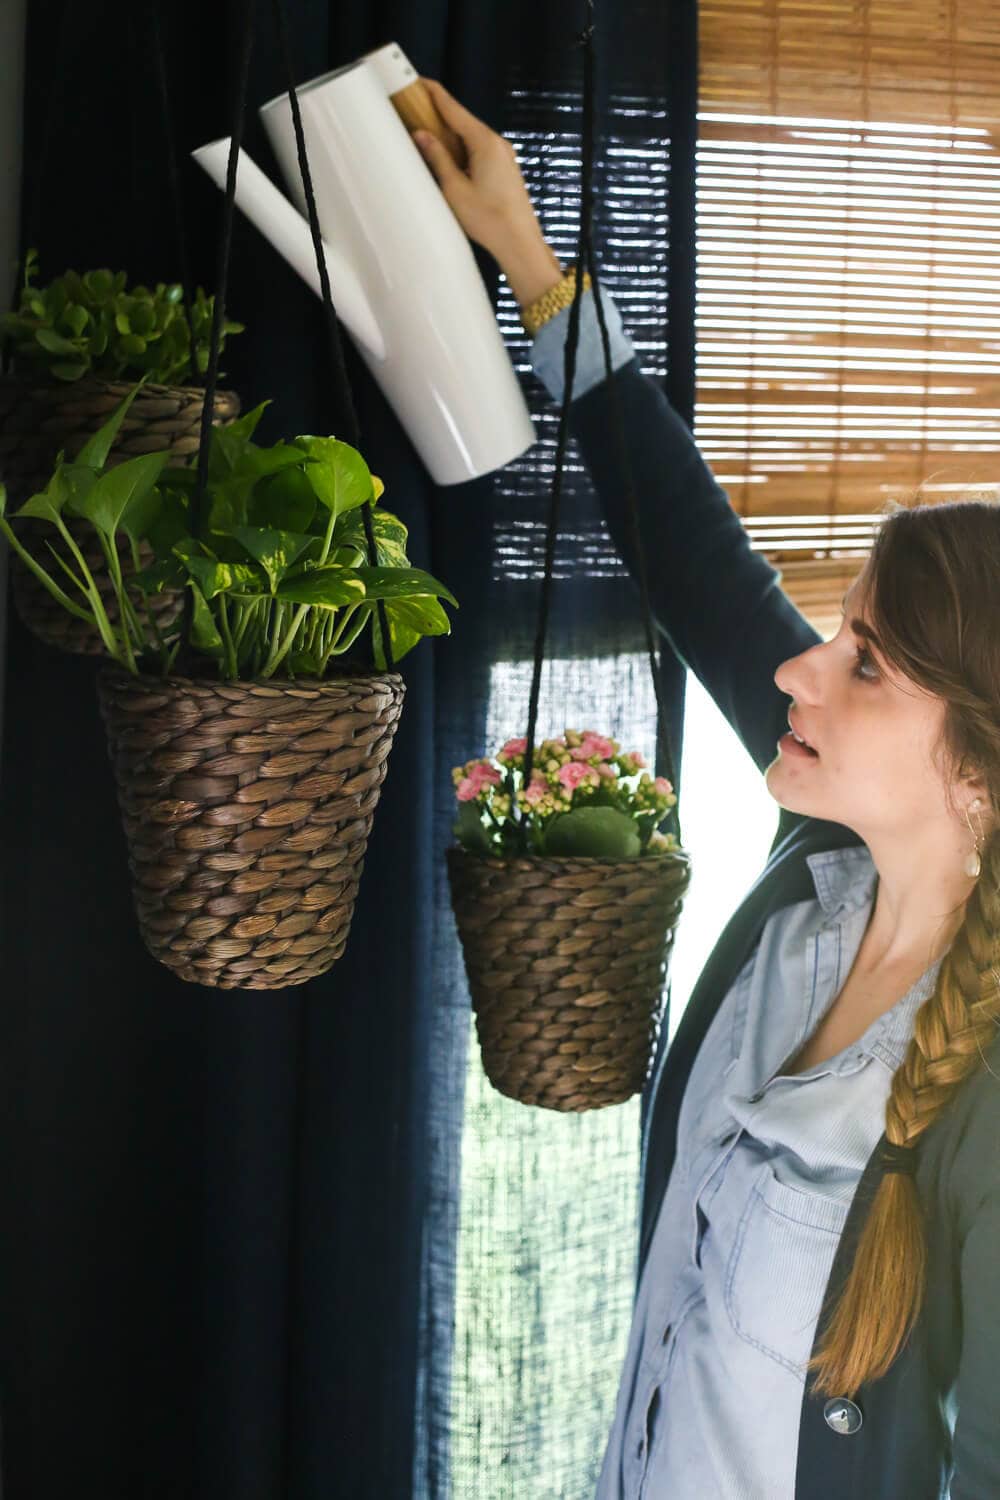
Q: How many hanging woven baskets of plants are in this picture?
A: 3